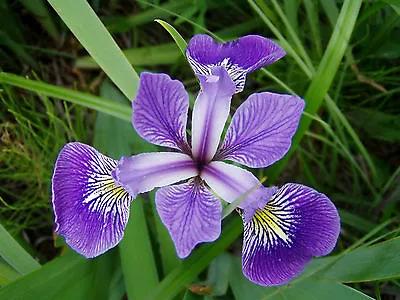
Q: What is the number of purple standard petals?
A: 3